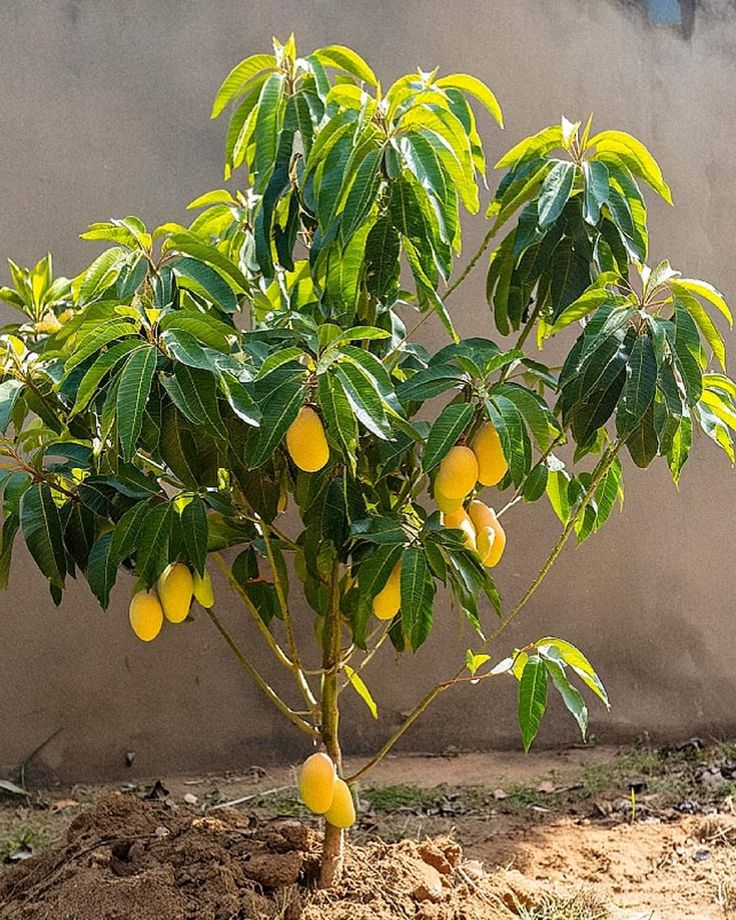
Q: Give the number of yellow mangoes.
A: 12